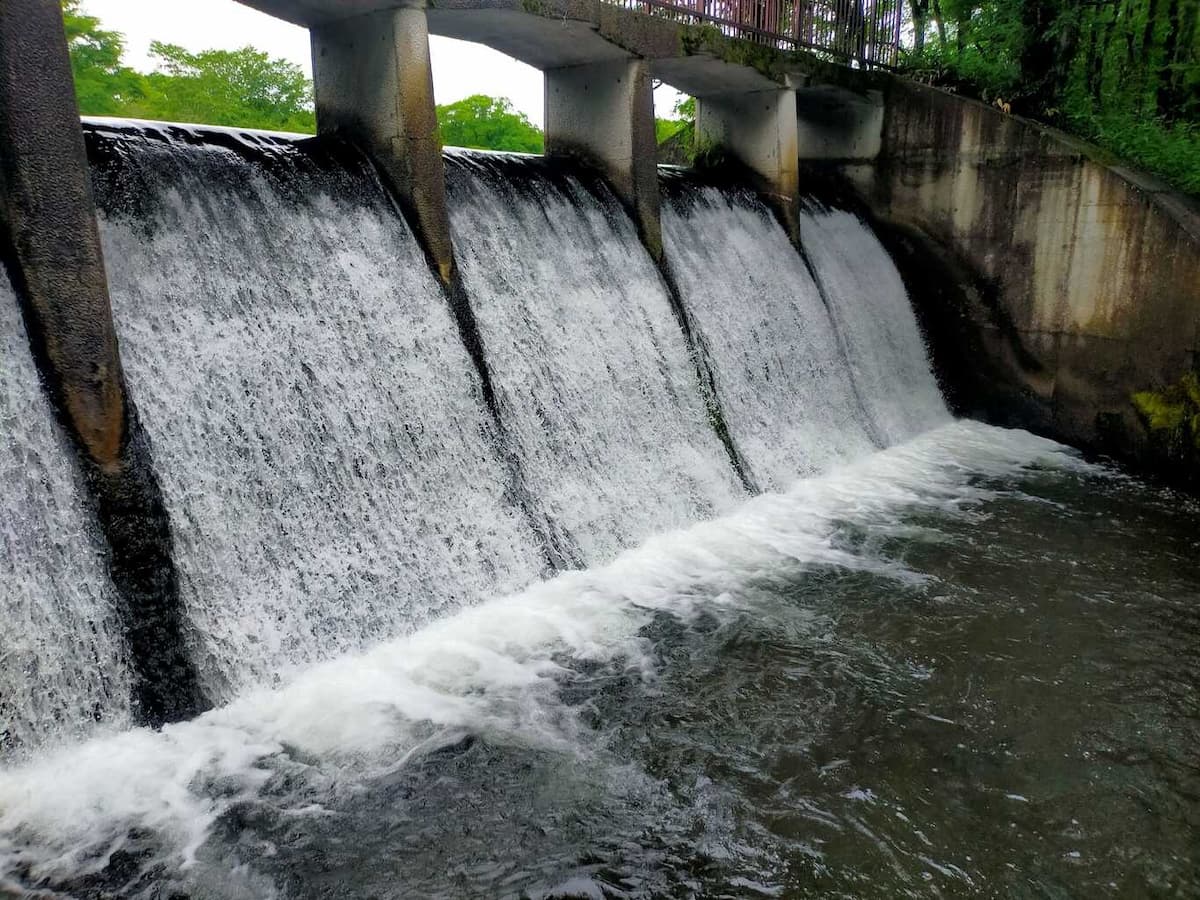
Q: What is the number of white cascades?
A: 5